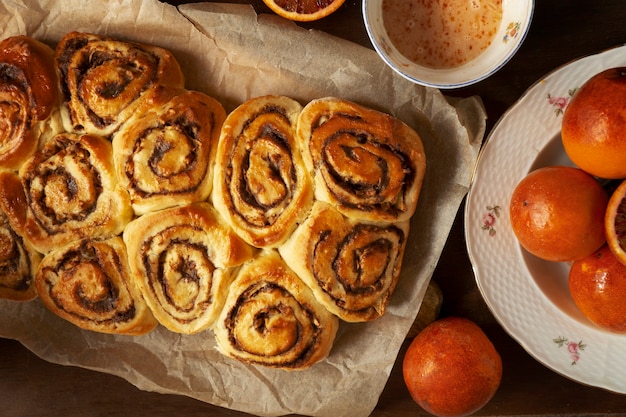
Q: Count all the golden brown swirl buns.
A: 11